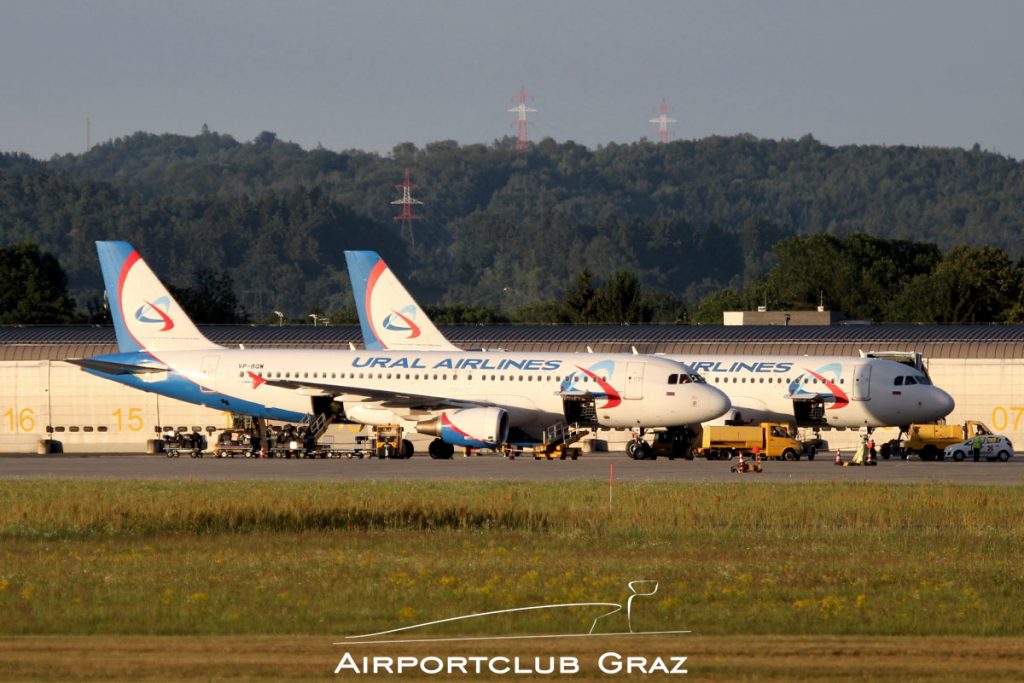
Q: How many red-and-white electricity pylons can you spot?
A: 3